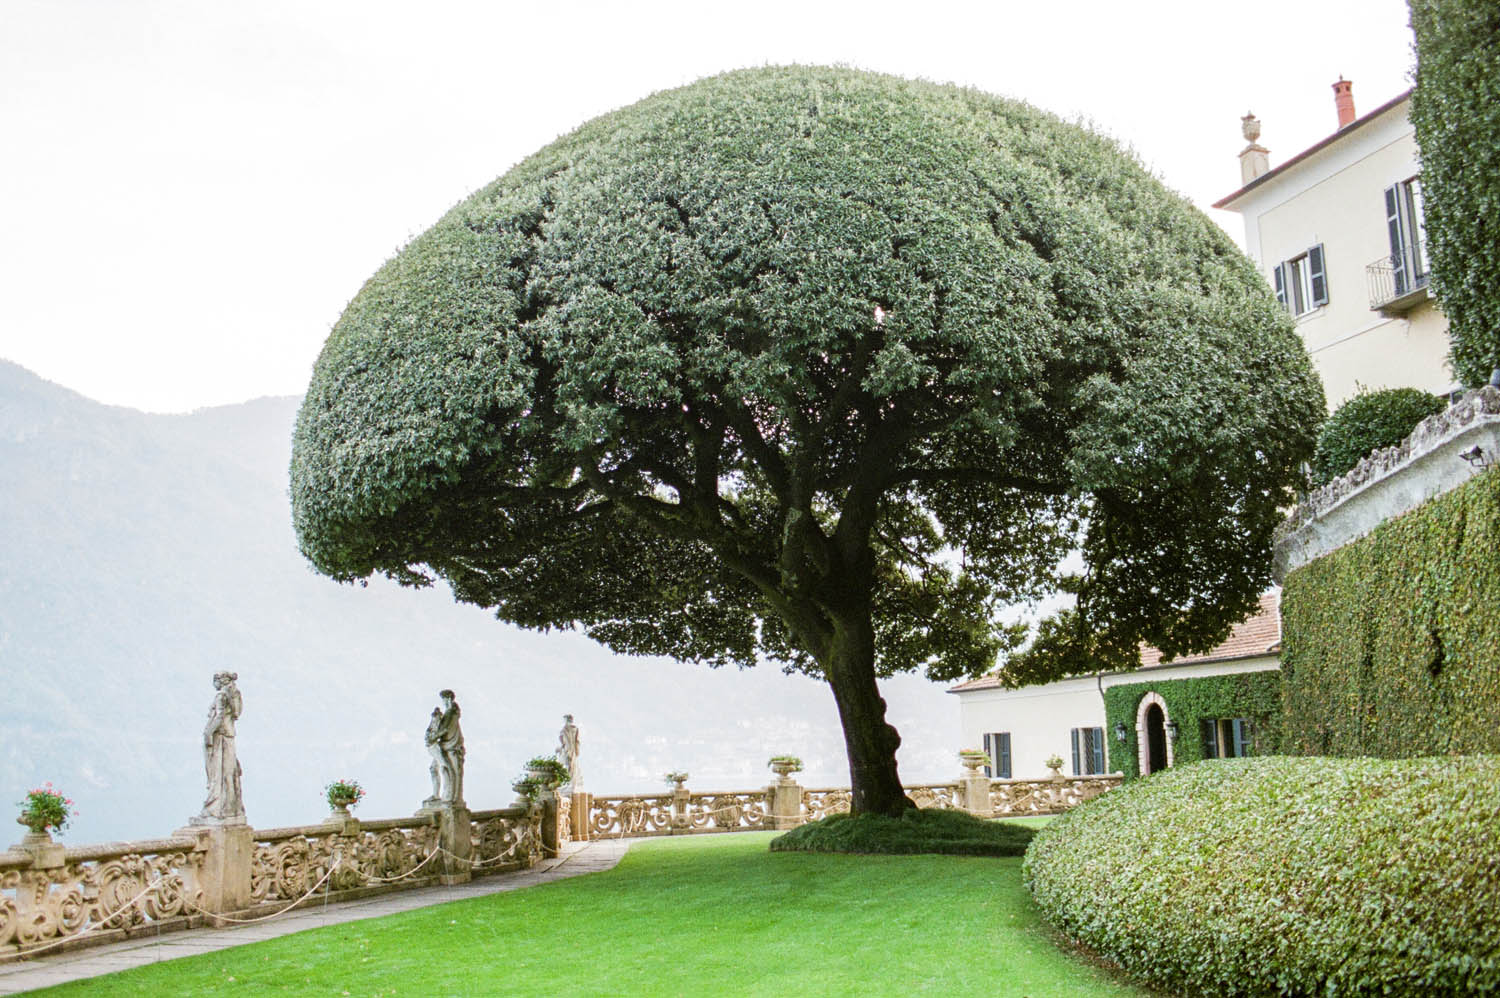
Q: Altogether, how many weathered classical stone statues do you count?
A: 3